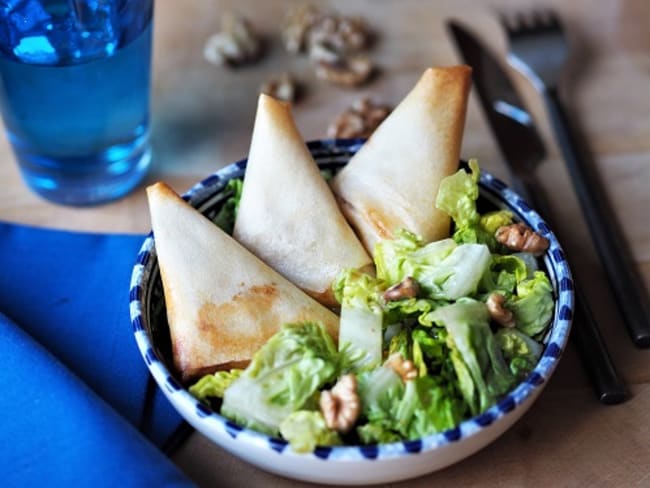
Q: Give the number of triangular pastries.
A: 3